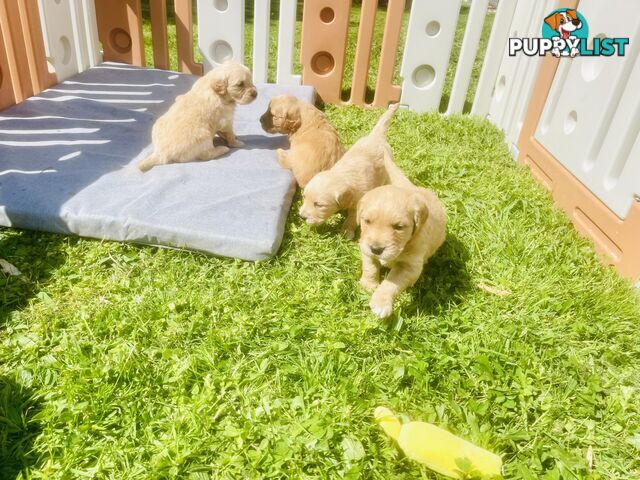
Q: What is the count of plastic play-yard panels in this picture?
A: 8